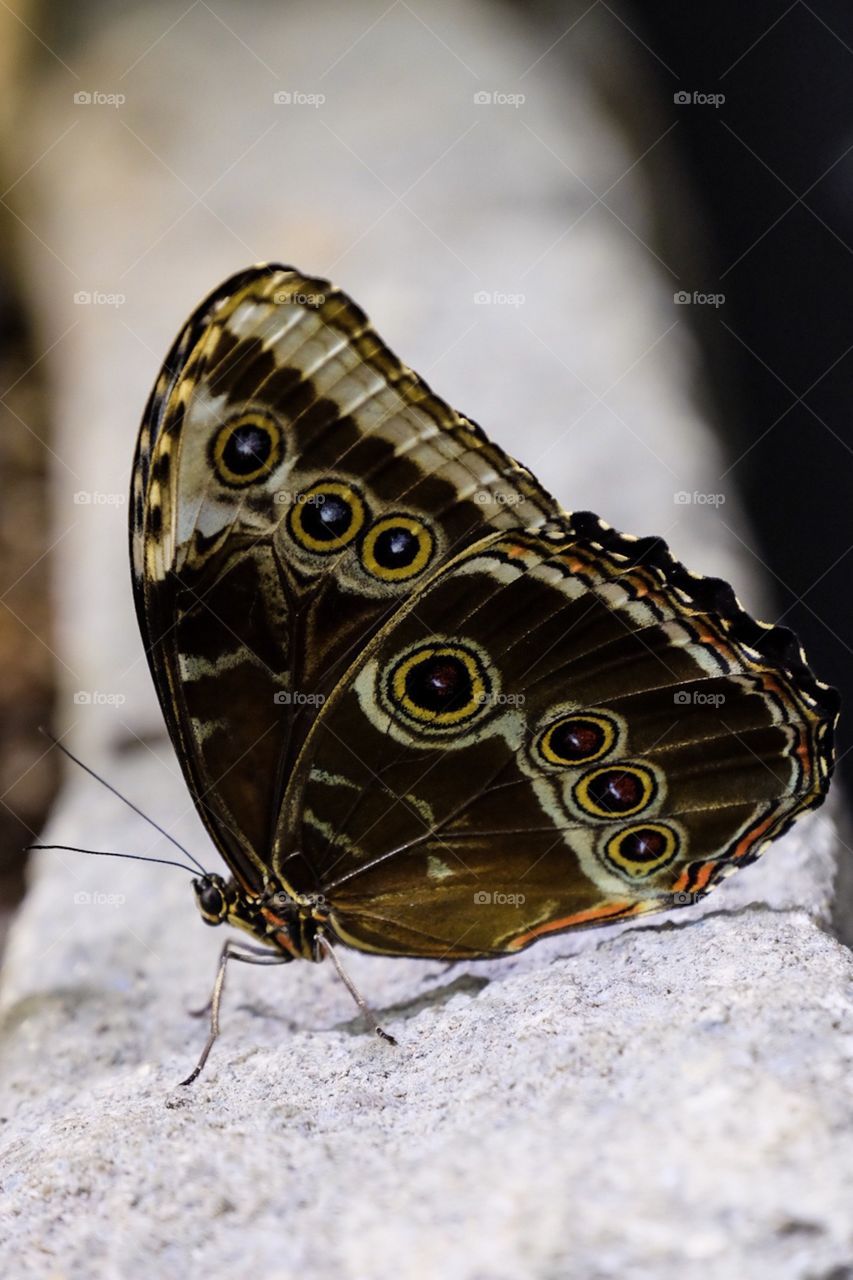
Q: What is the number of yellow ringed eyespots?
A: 7